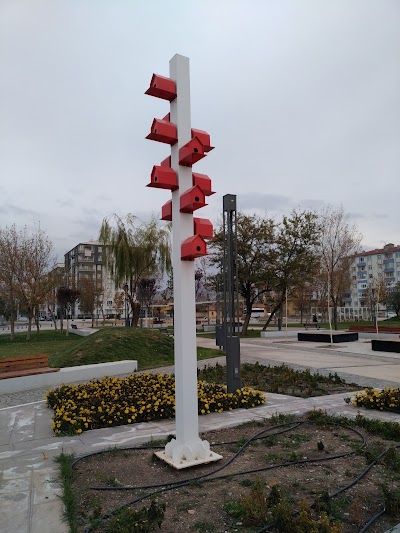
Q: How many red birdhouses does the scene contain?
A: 12